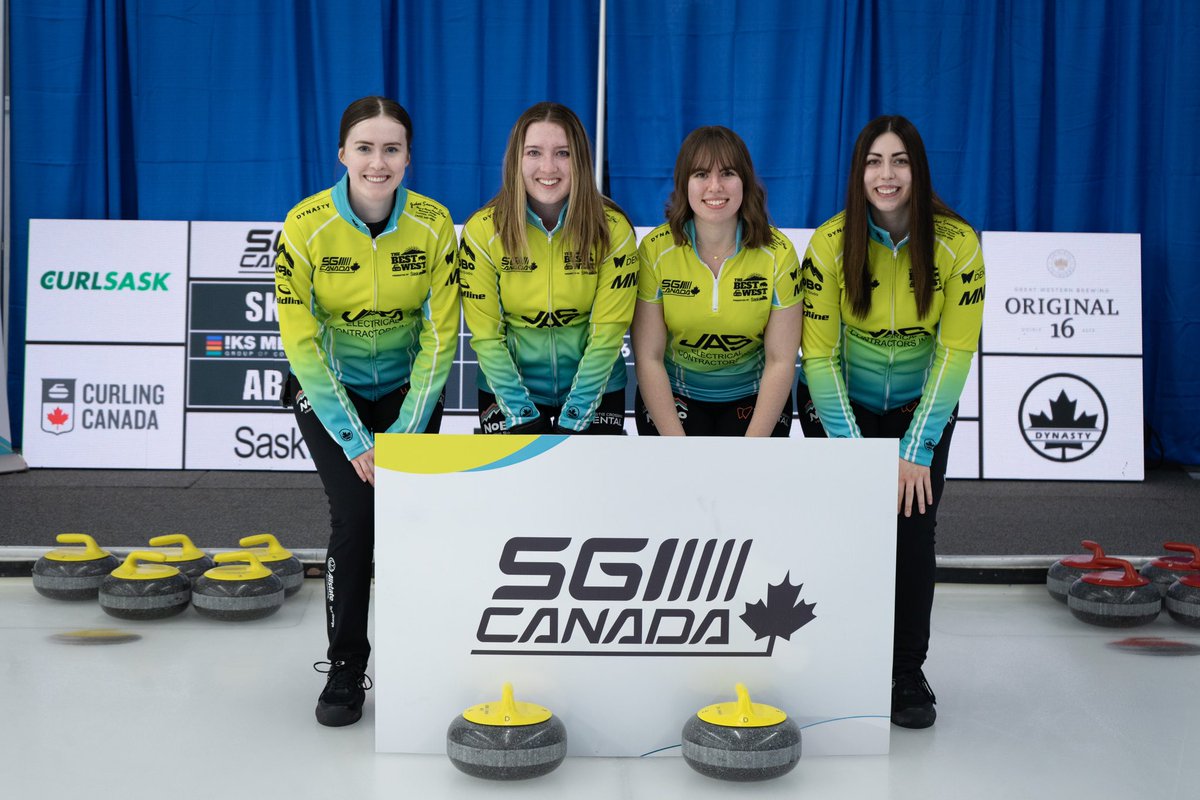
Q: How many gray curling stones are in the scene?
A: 11